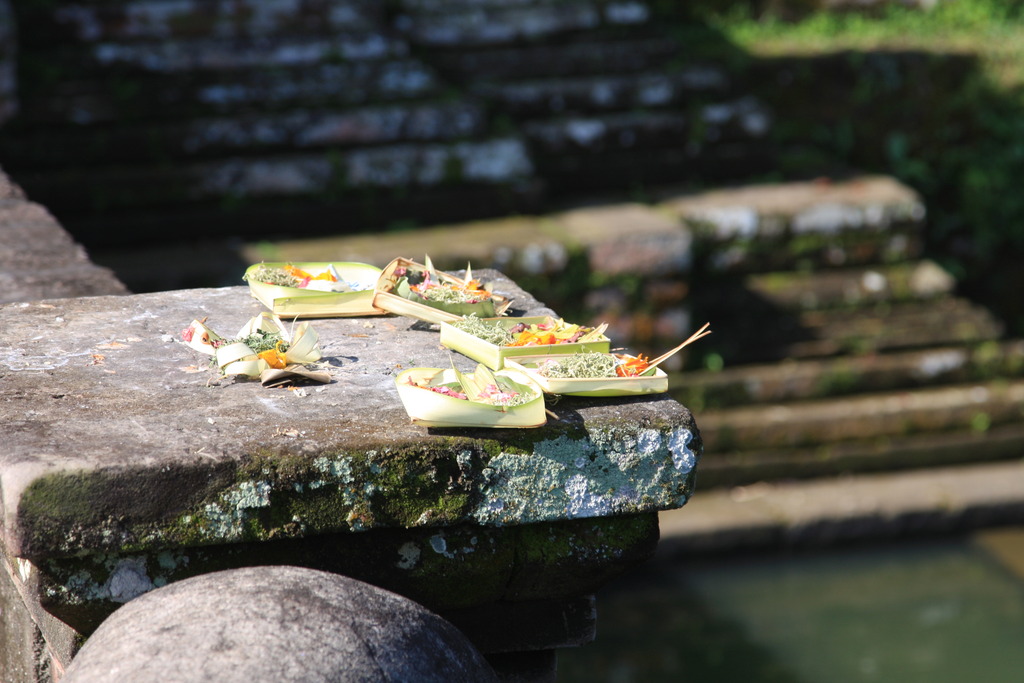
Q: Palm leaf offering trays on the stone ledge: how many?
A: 6